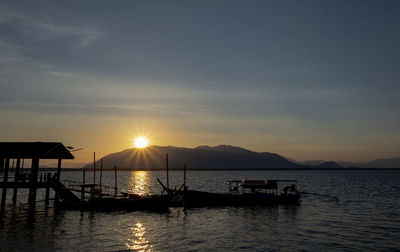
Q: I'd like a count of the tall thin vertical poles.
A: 6